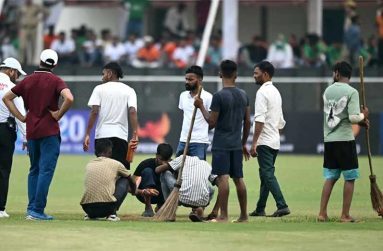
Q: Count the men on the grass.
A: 10